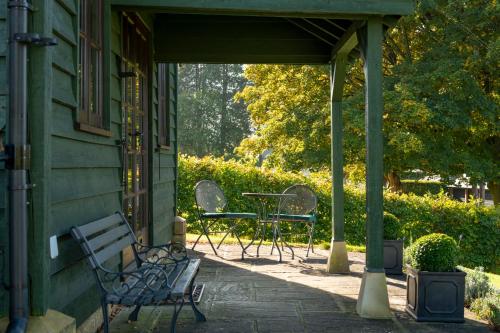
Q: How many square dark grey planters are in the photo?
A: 2